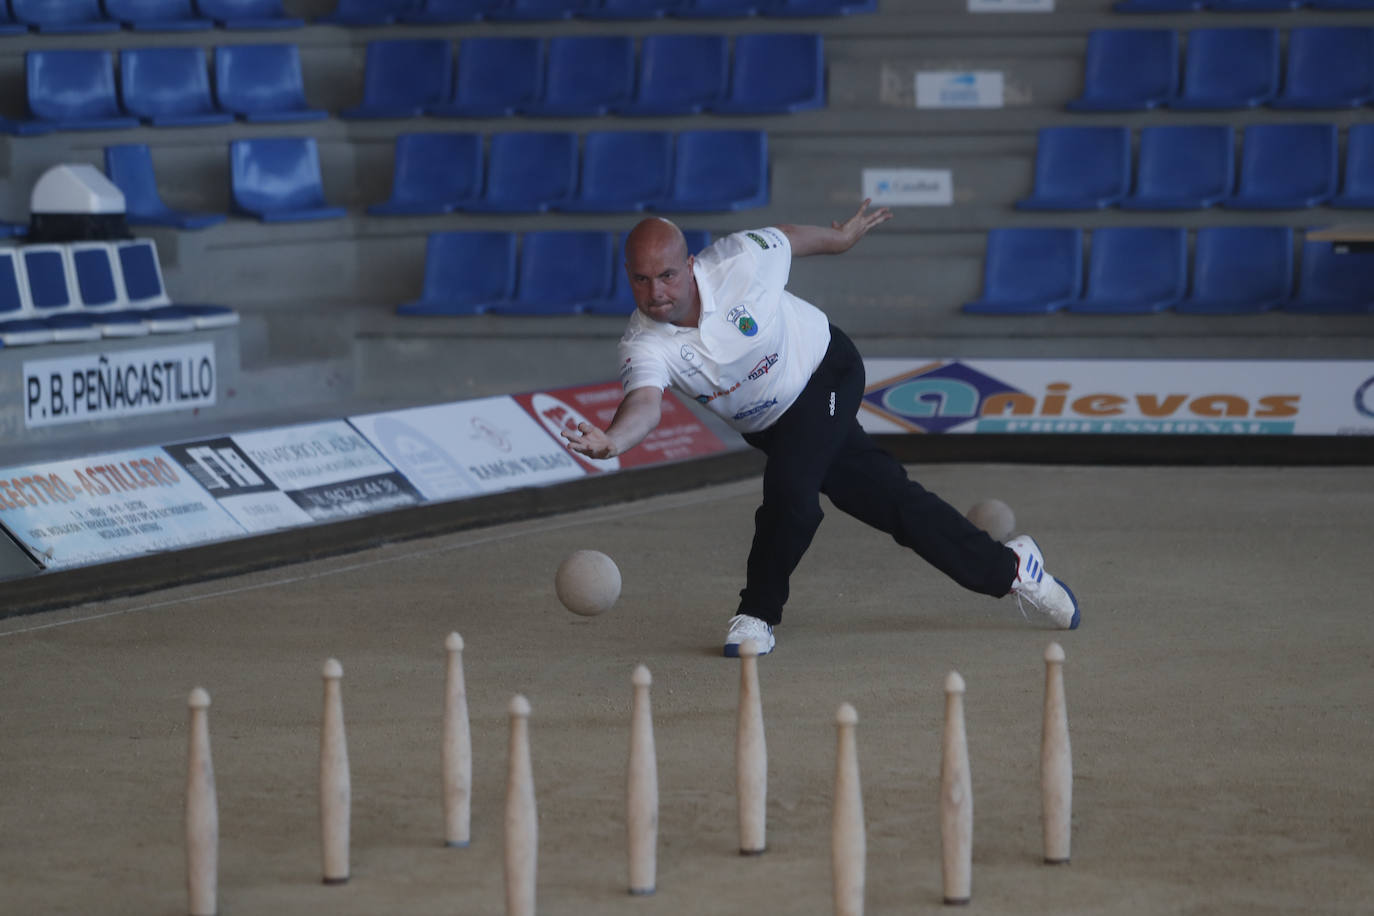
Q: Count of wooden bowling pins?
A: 9